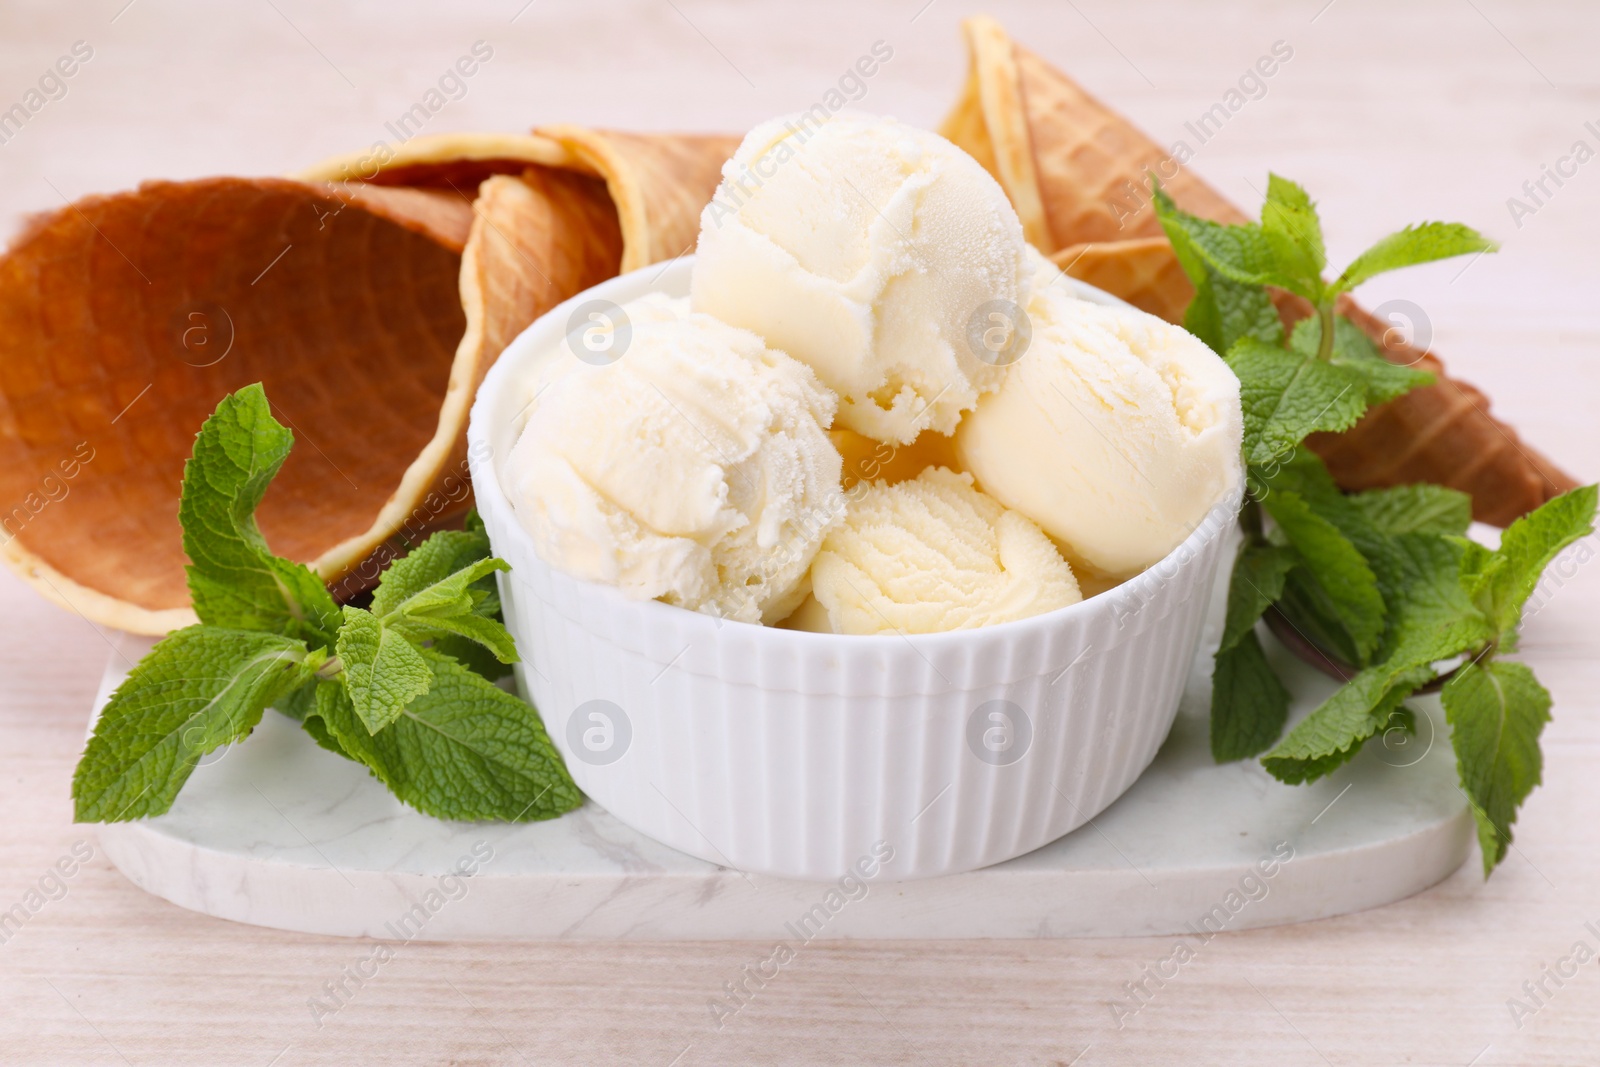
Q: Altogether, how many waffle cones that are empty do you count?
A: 4